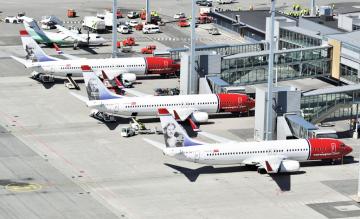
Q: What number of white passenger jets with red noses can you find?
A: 3